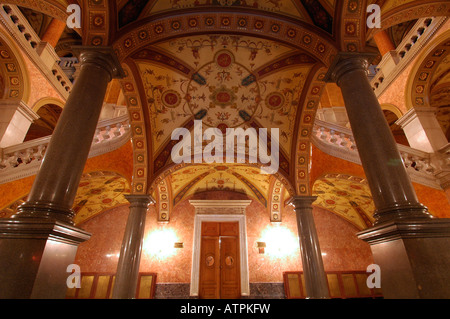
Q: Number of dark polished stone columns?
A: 4